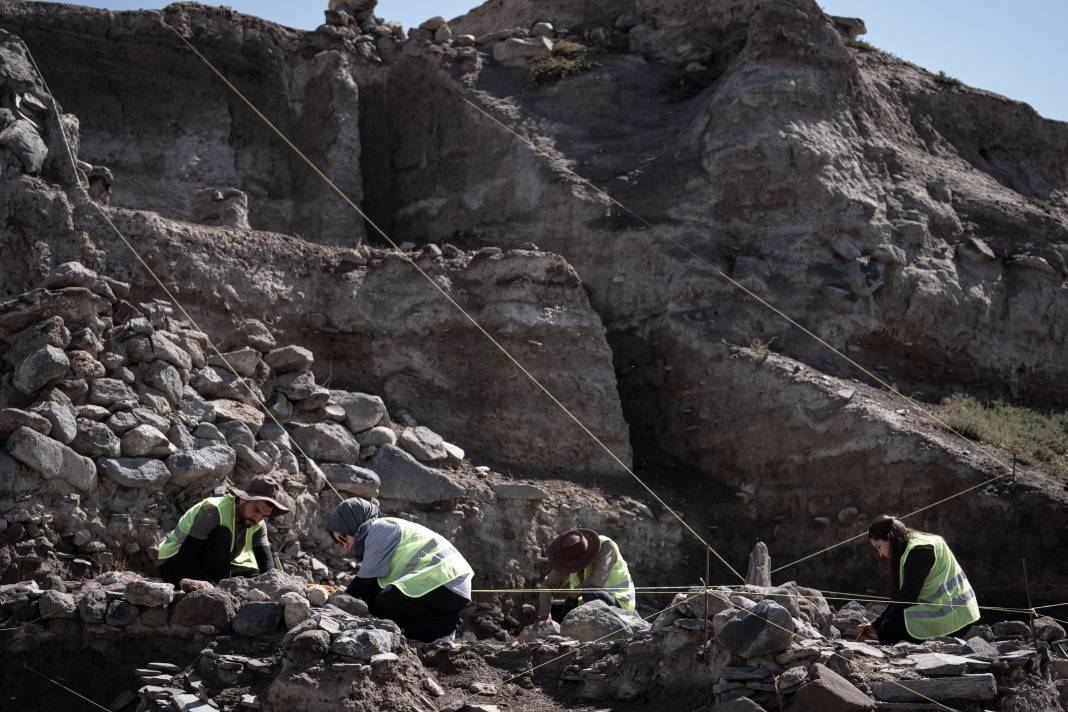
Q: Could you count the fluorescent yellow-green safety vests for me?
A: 4